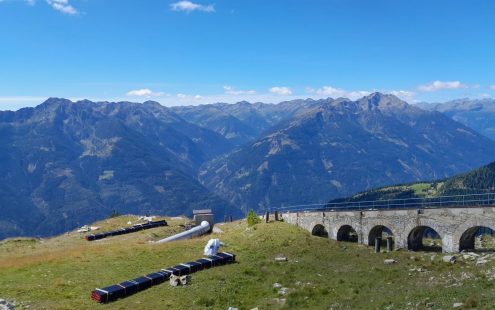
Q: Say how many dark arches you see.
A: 5